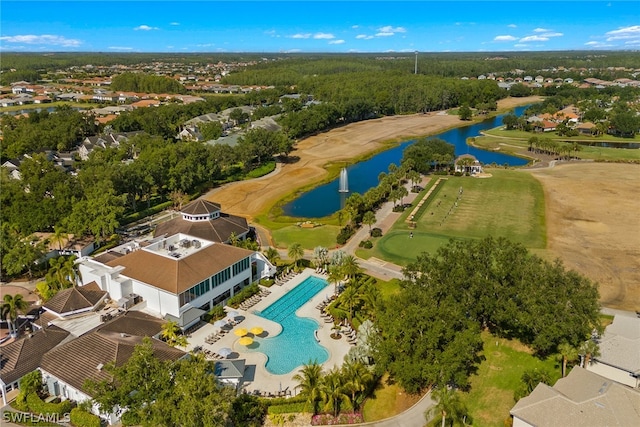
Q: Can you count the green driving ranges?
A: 1